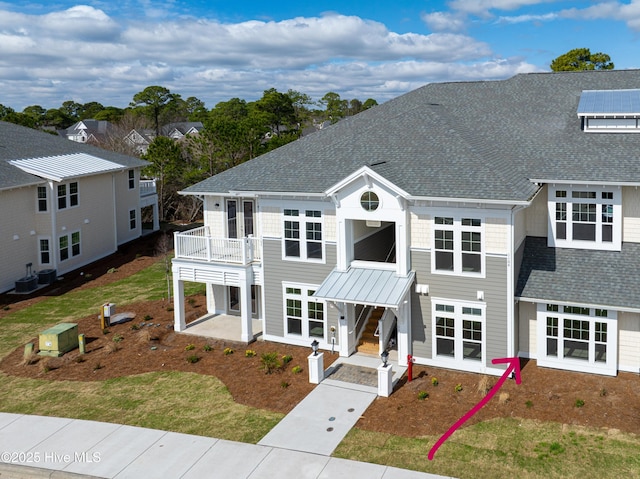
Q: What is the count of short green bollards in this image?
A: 2